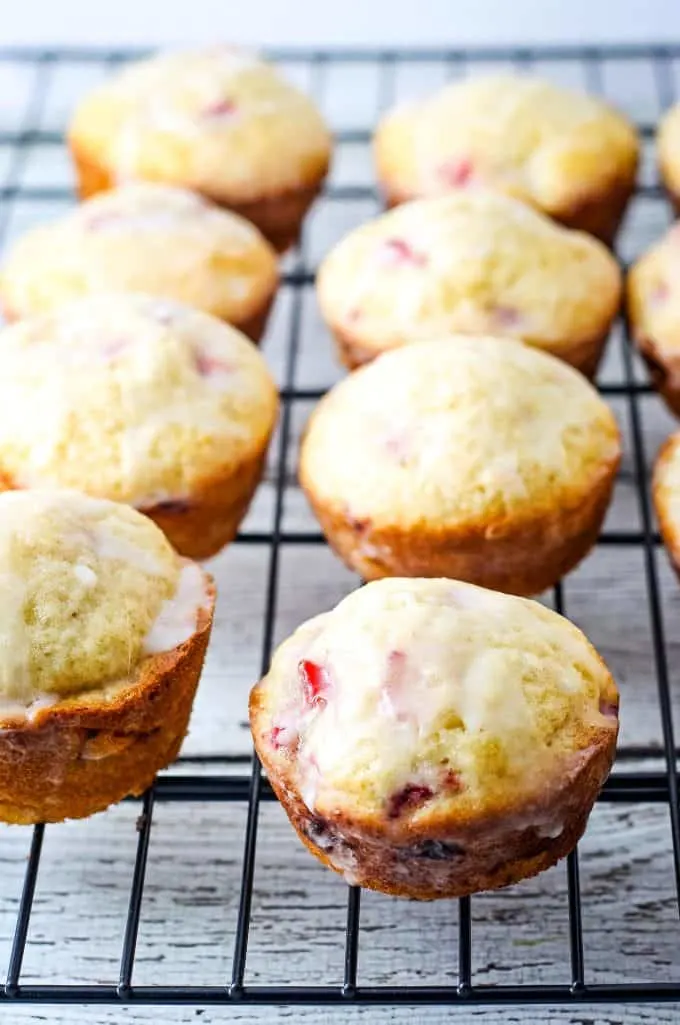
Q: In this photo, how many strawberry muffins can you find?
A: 11